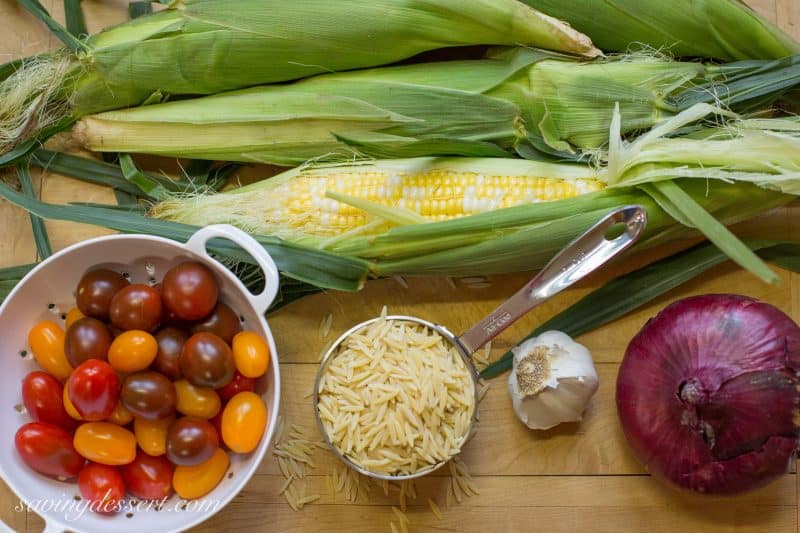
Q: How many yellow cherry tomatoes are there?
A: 11